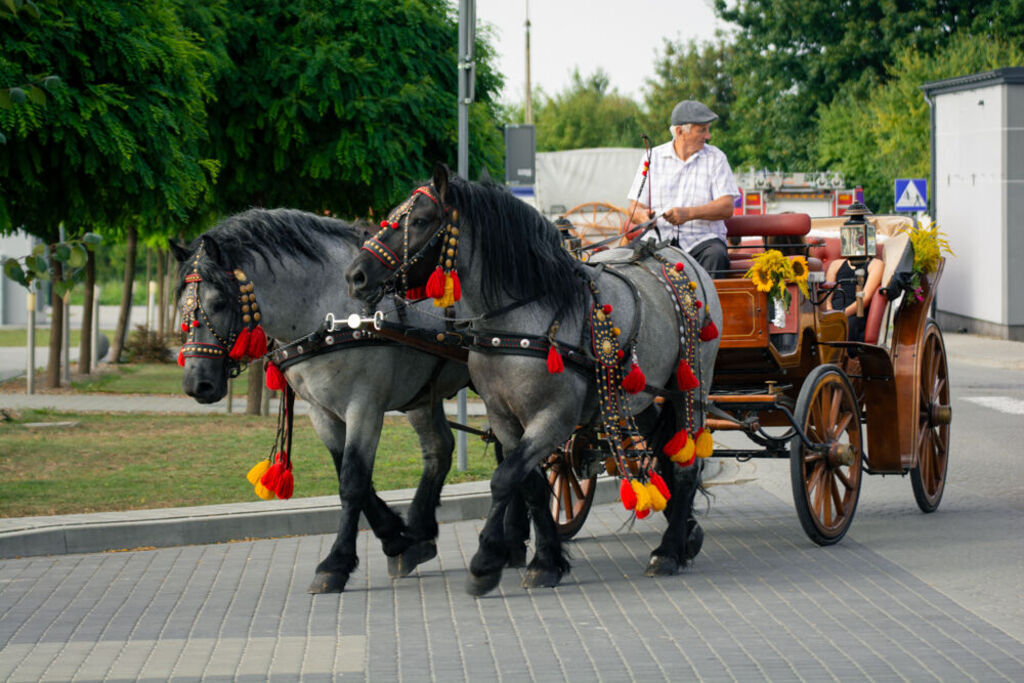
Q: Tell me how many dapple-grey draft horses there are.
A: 2